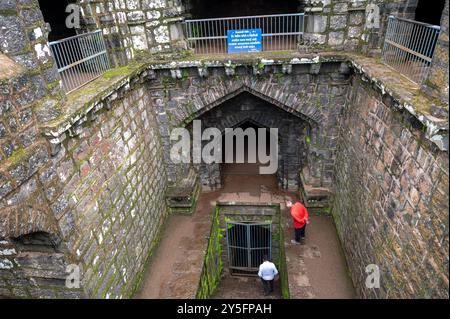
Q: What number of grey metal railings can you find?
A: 3